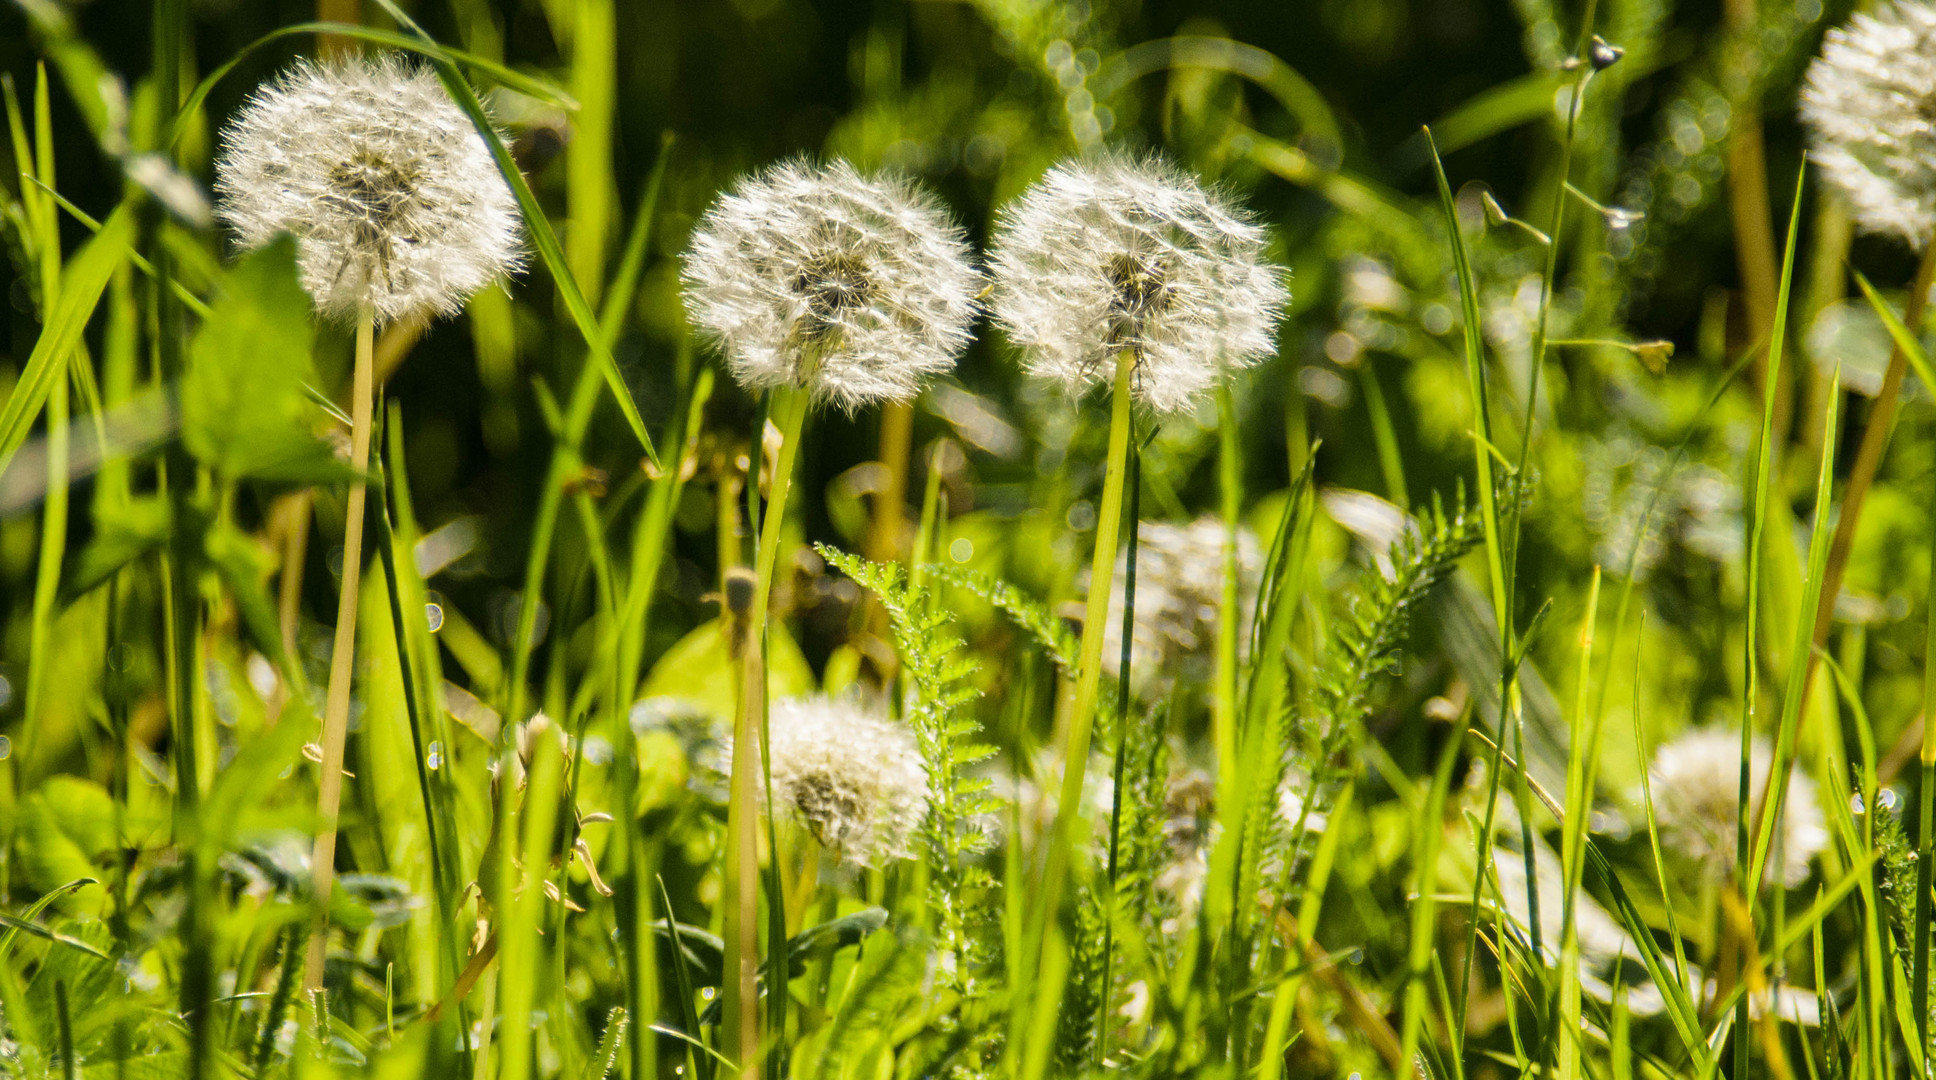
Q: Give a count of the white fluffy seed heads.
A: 7